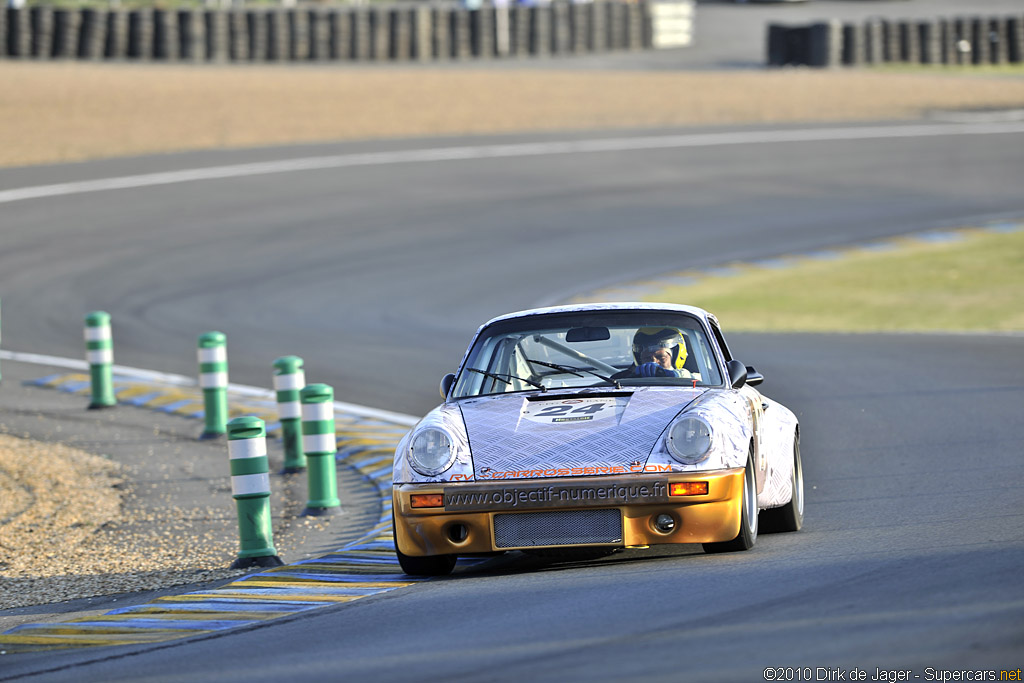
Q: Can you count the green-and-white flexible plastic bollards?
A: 5